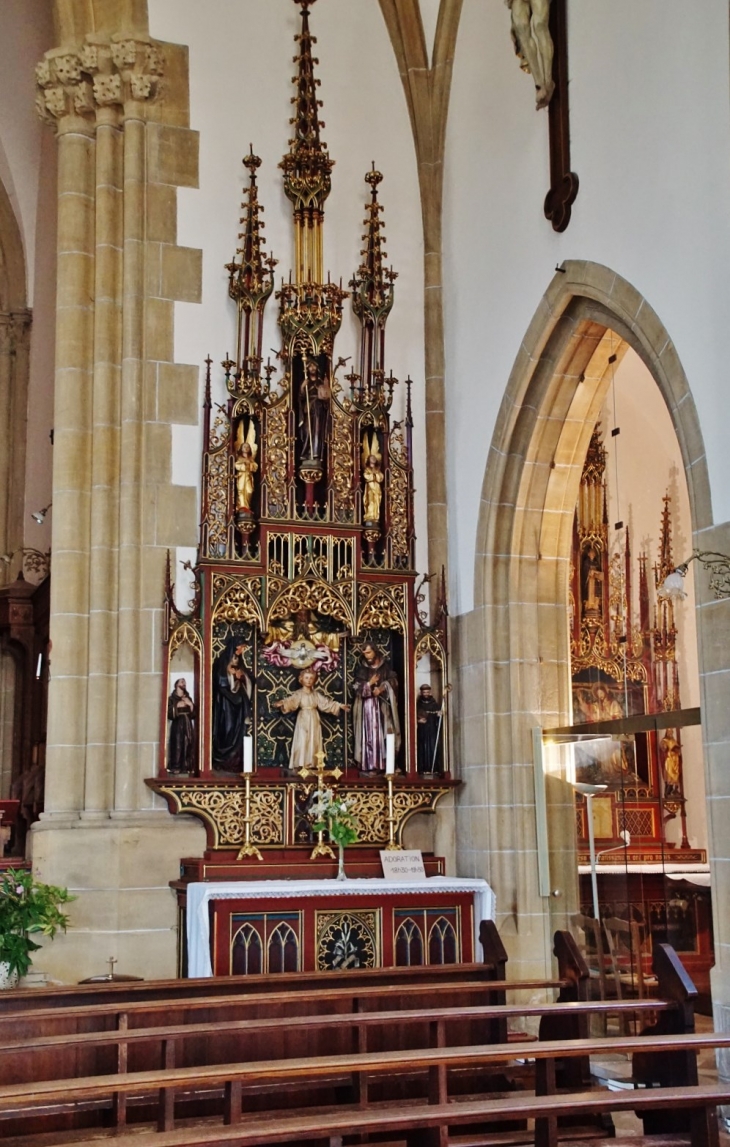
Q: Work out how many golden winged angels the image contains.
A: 2